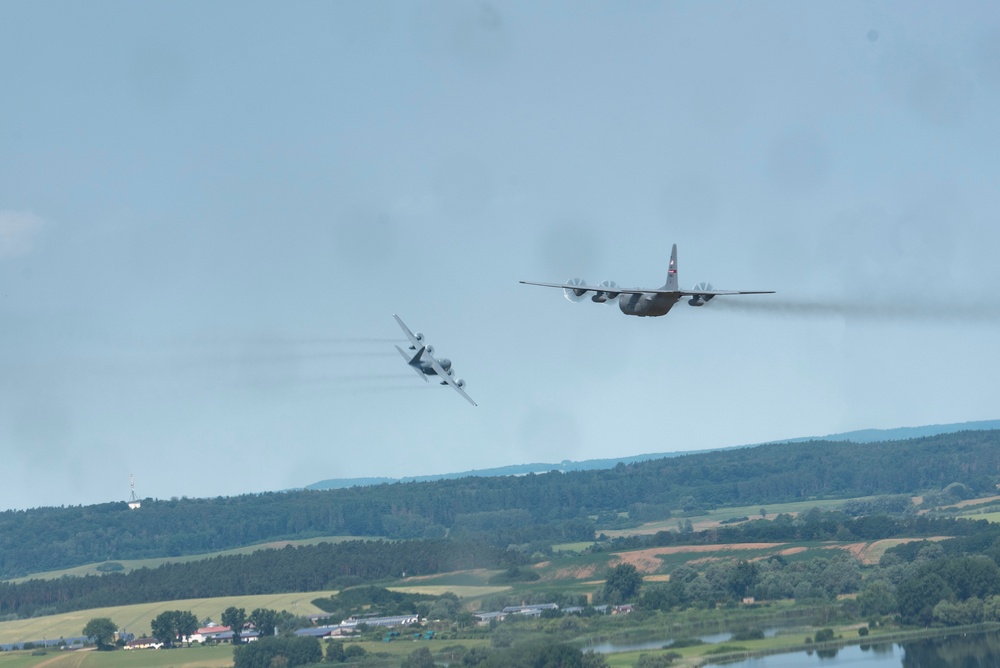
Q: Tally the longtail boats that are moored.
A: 0